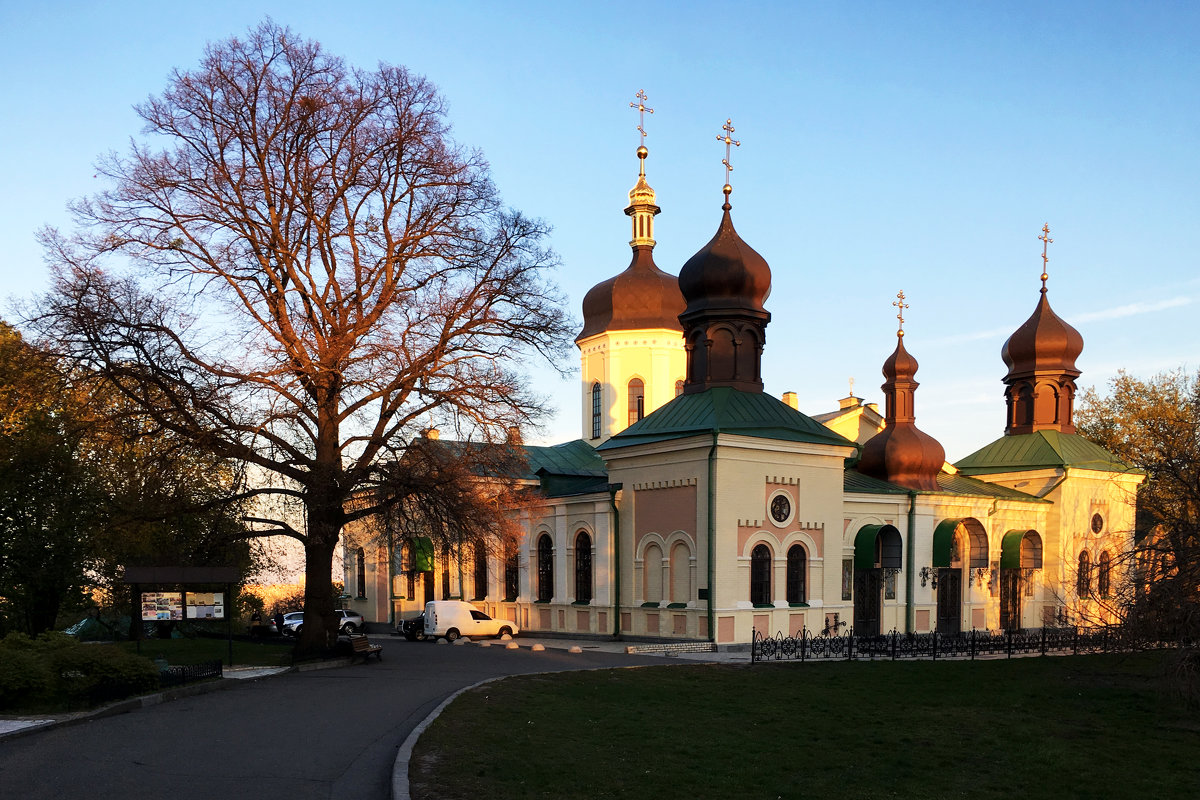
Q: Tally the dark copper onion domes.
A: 4